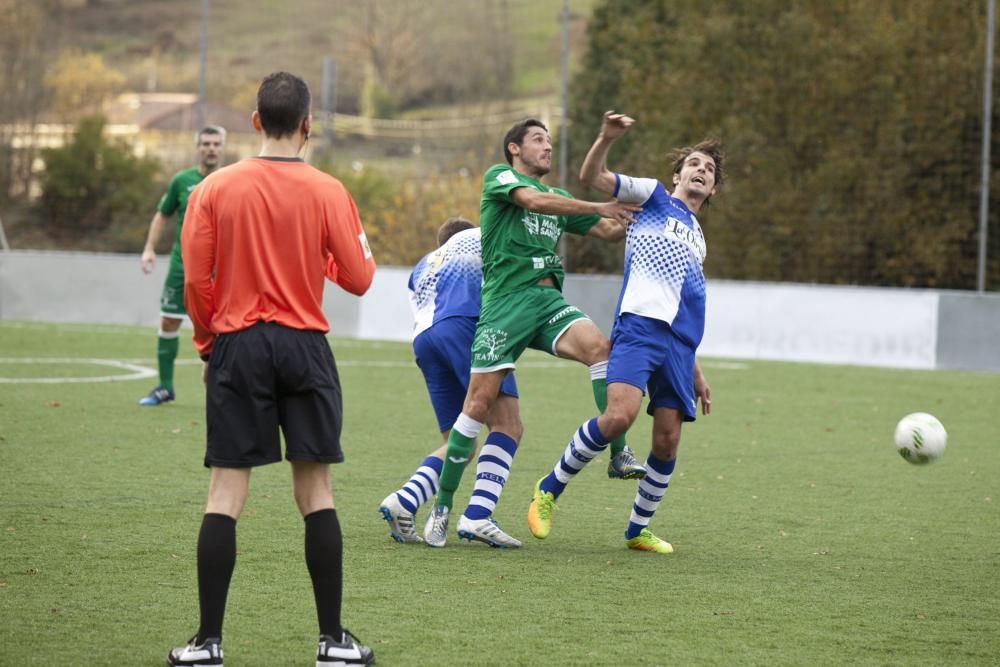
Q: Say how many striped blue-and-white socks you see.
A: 4